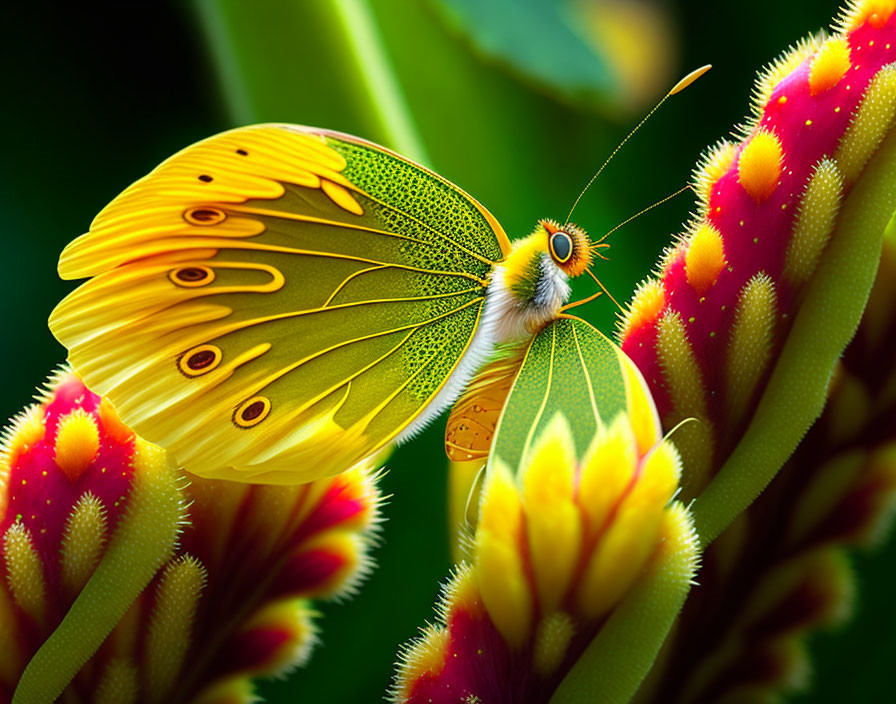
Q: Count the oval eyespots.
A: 4